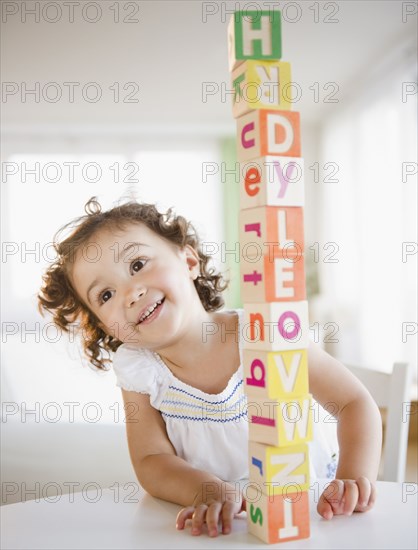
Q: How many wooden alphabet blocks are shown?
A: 11